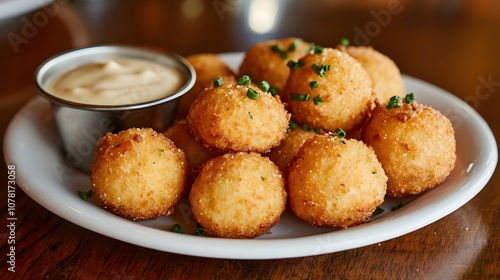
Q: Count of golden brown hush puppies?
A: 11